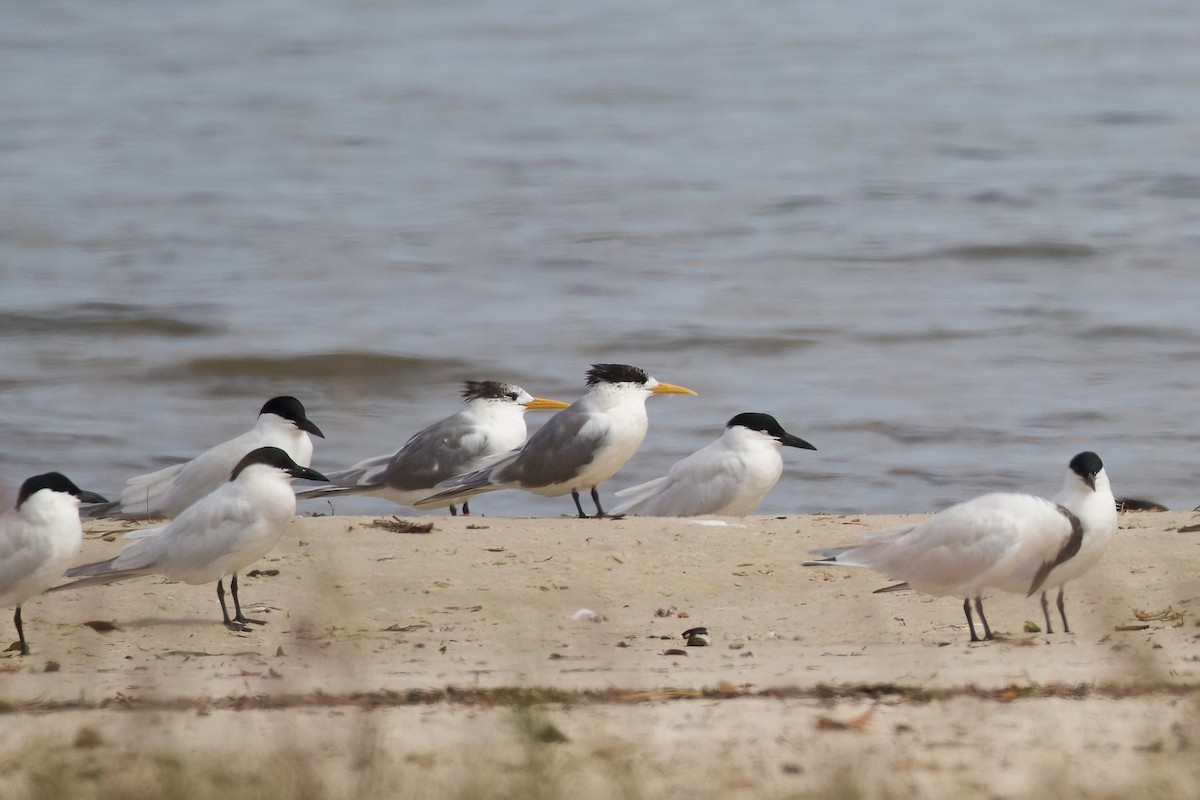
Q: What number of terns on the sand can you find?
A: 8